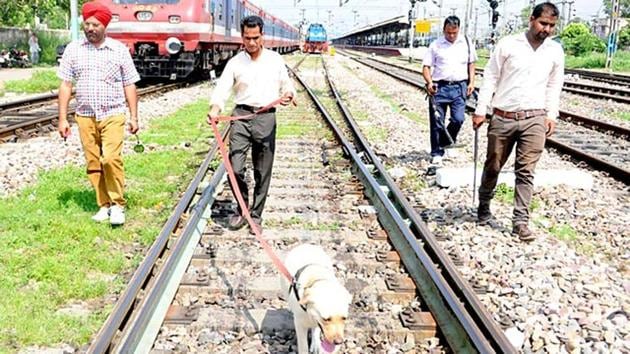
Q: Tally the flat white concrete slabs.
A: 1